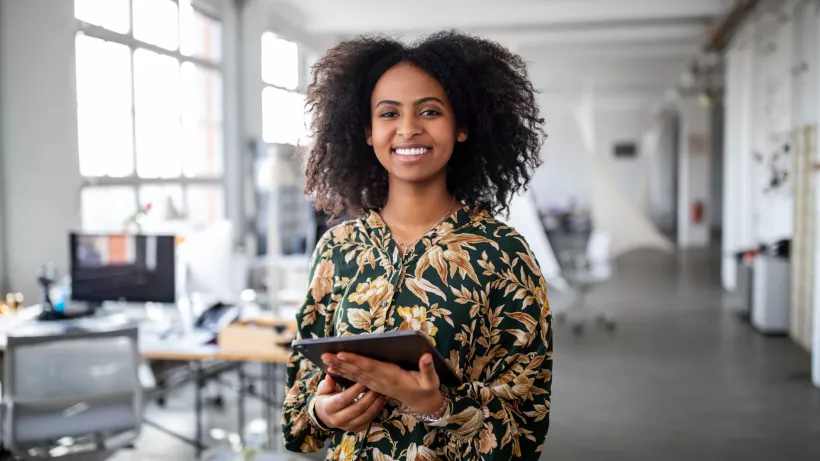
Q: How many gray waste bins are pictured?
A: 2